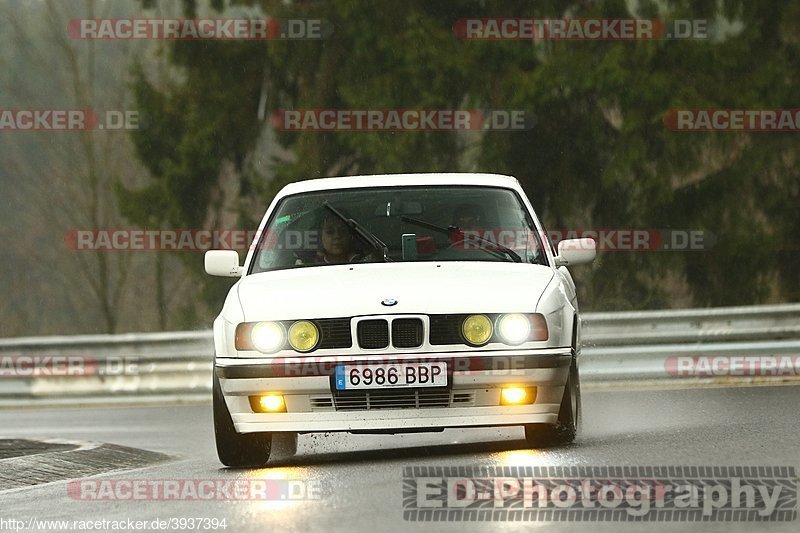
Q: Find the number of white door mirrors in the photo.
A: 2